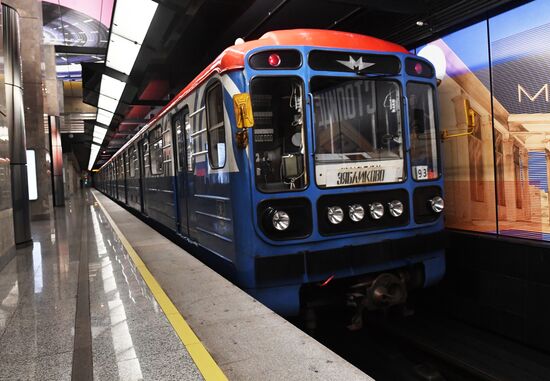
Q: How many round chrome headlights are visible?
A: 6